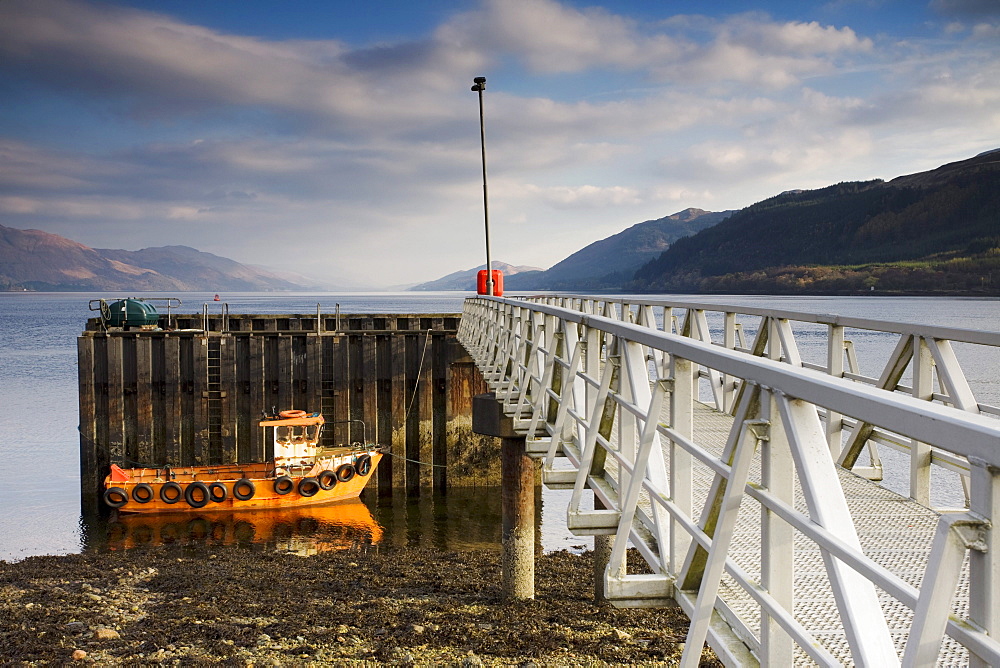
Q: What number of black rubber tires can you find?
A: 11